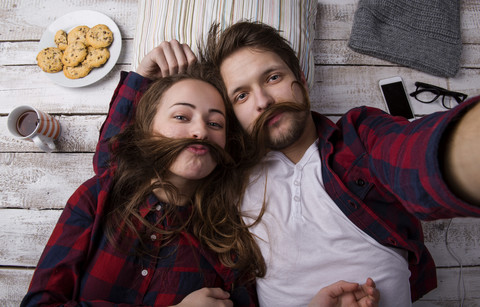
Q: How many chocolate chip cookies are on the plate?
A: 7